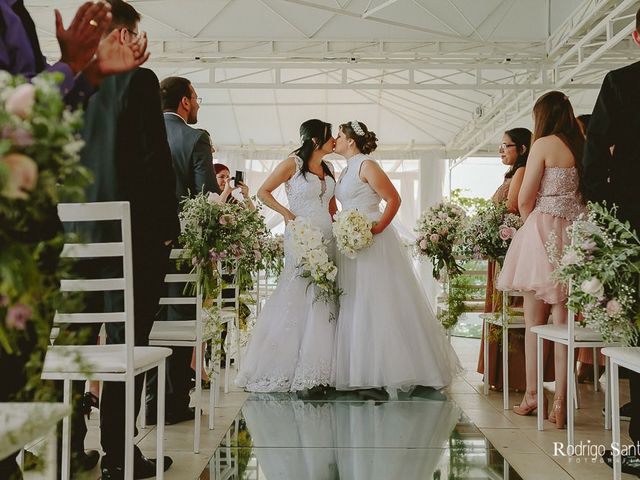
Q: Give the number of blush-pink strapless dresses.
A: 1